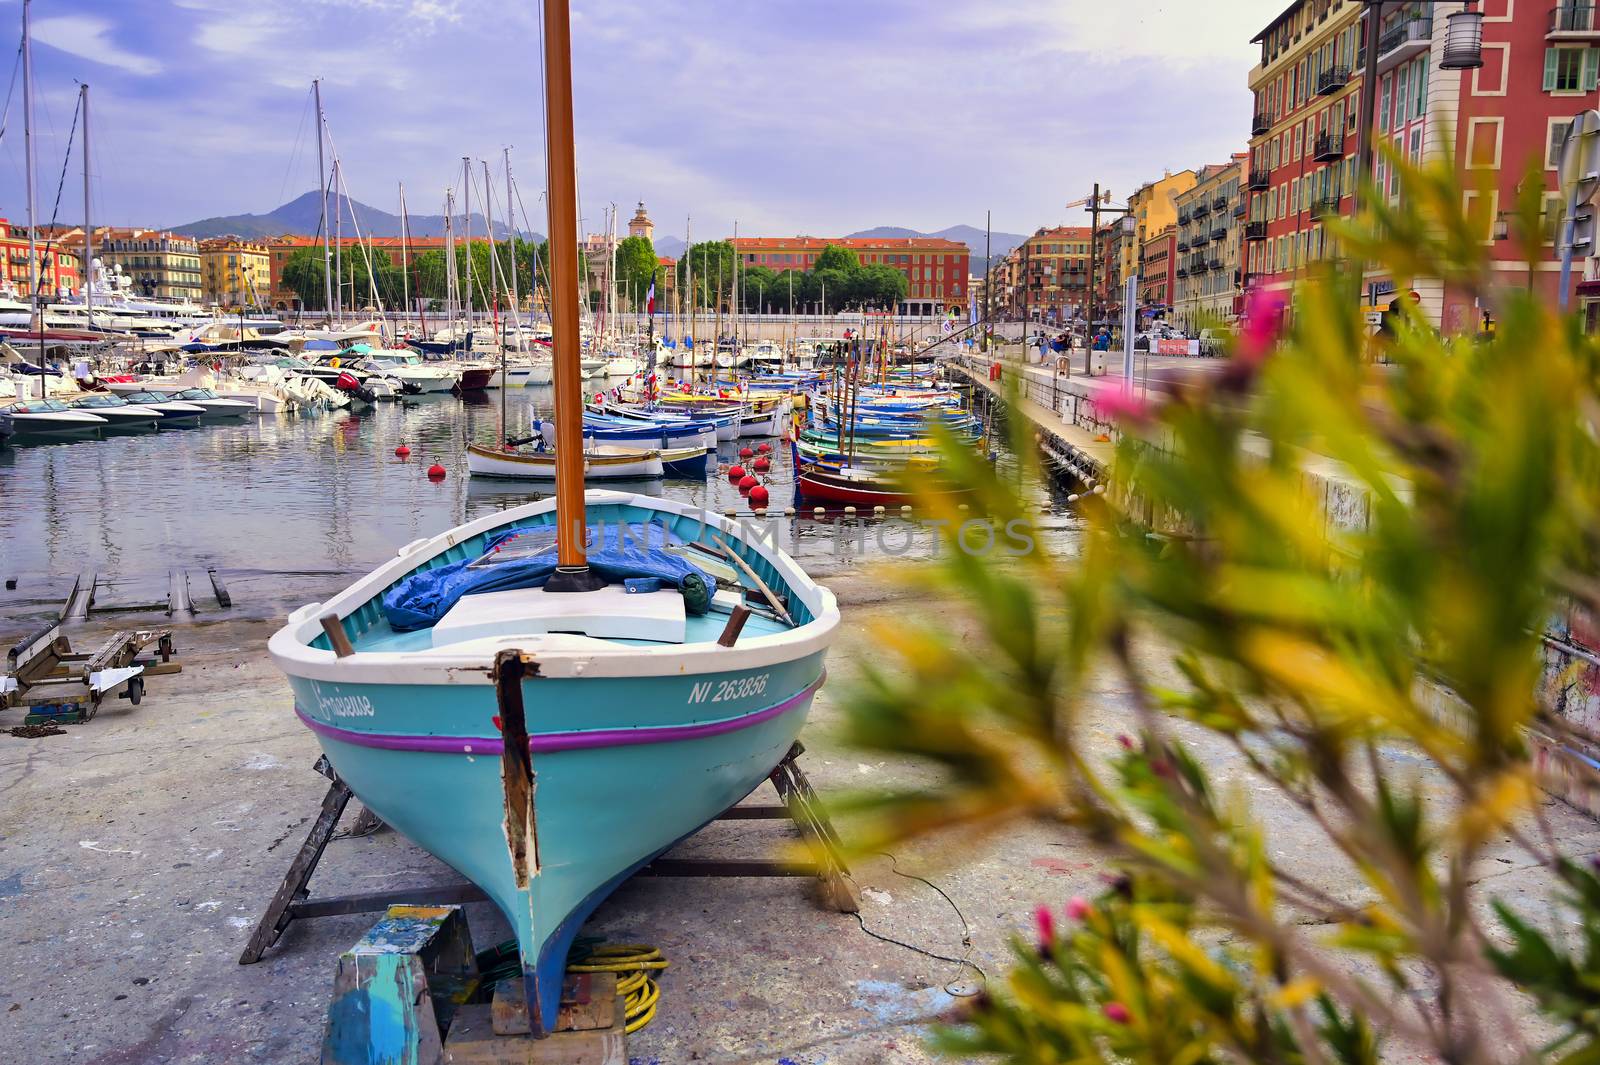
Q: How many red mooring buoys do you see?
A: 8